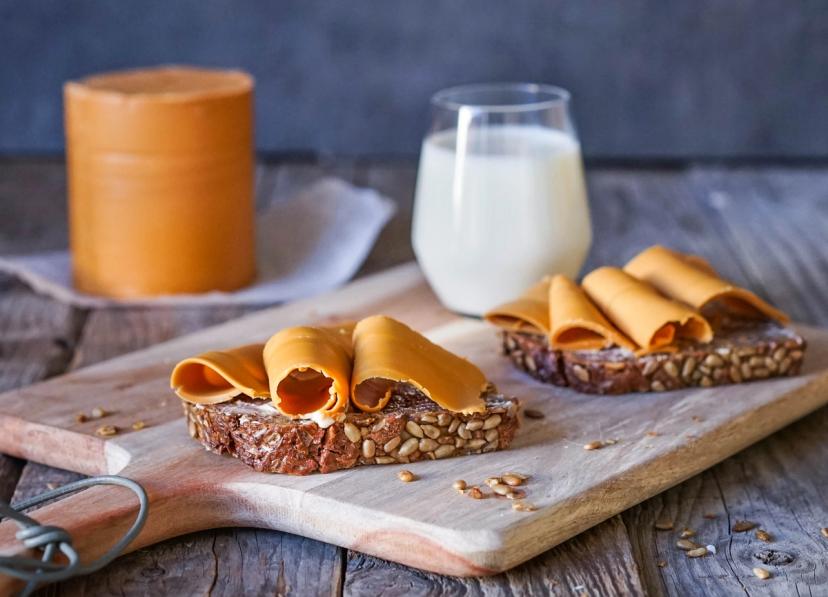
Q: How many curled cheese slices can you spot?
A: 7